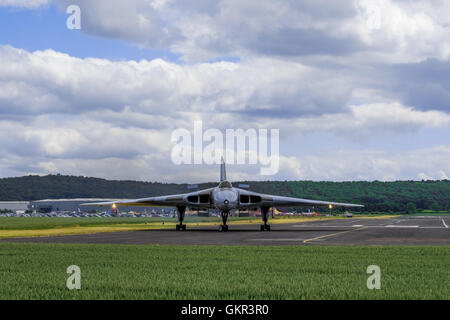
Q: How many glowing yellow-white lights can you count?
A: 2